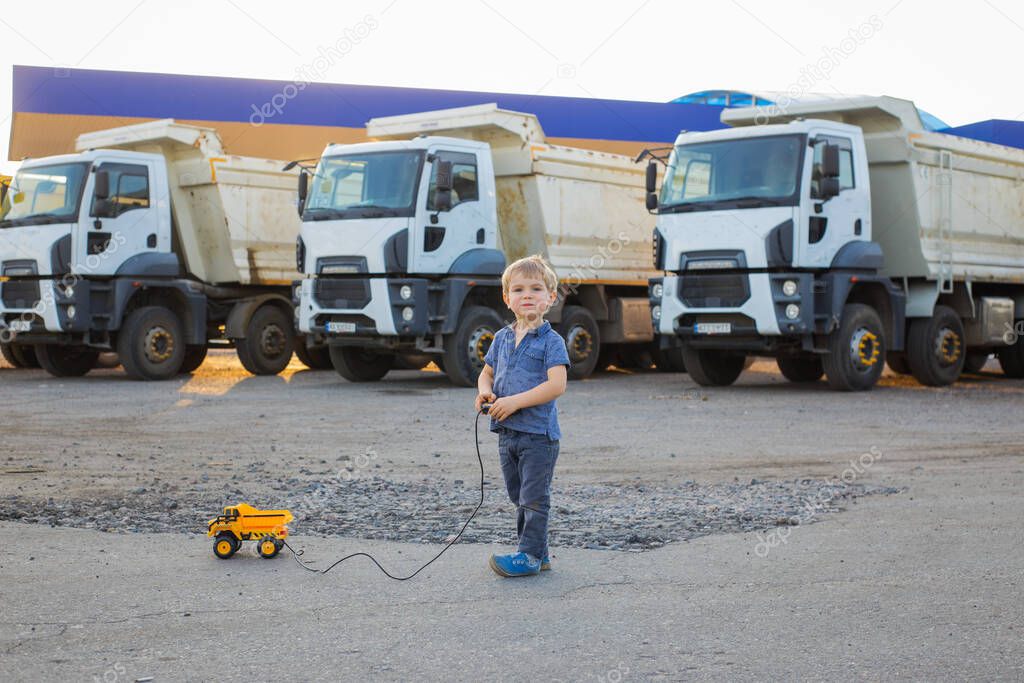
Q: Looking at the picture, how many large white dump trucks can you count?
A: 3